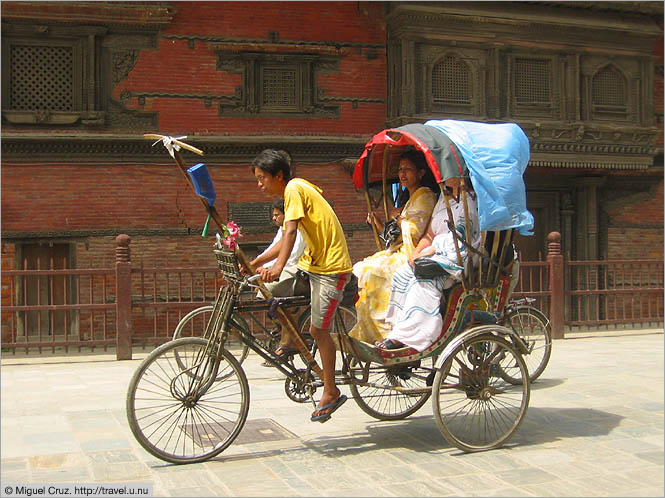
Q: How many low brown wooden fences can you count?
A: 1